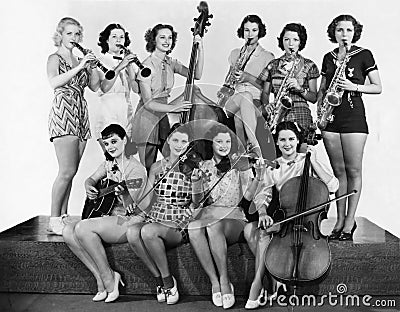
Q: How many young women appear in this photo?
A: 10